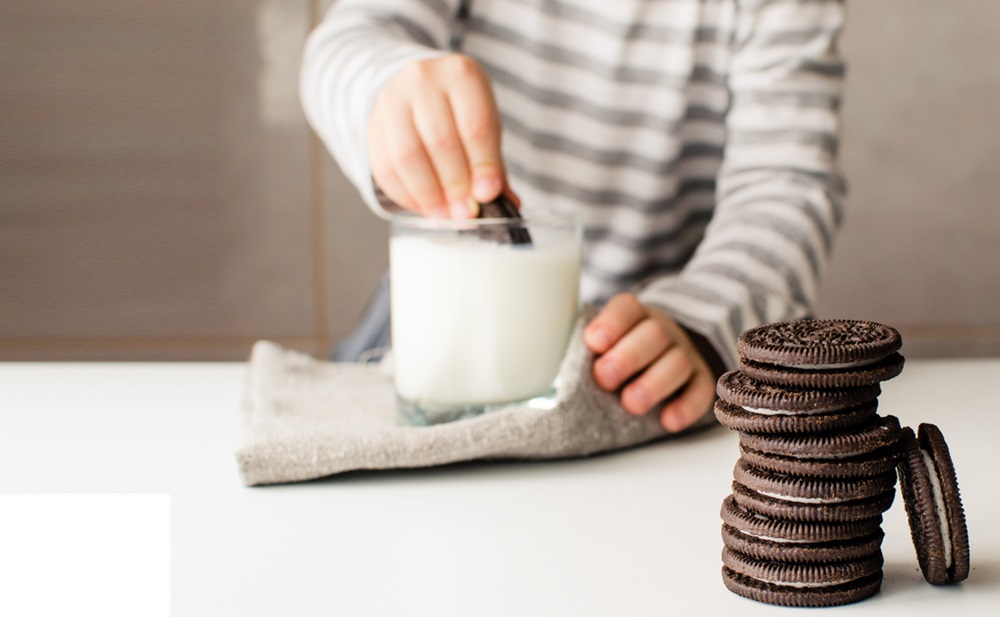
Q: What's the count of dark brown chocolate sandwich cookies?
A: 8